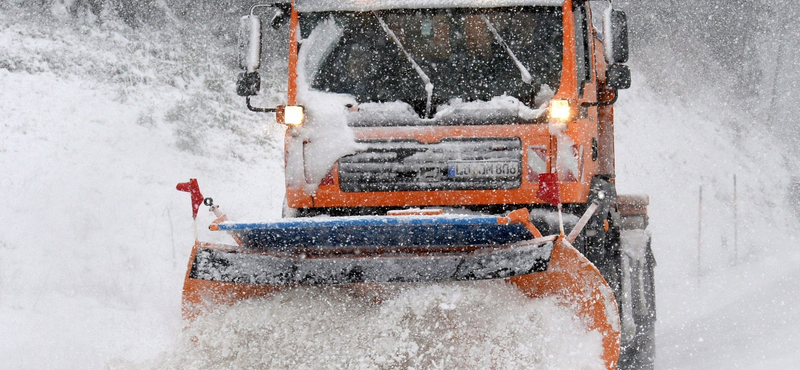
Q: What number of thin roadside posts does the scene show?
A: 2